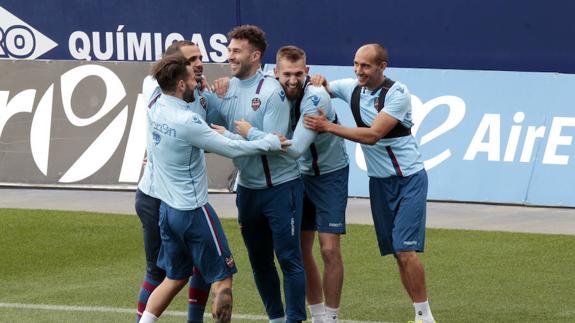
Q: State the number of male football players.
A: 5